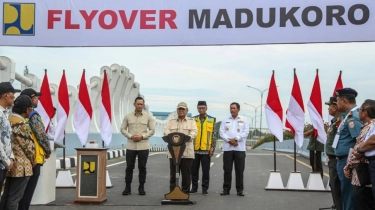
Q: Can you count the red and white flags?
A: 8